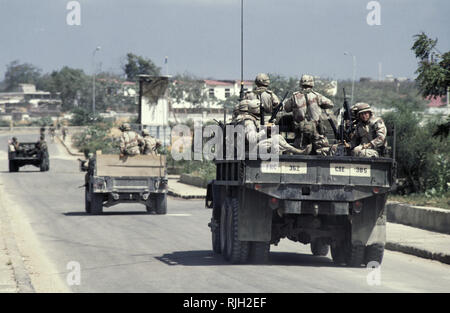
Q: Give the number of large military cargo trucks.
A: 1